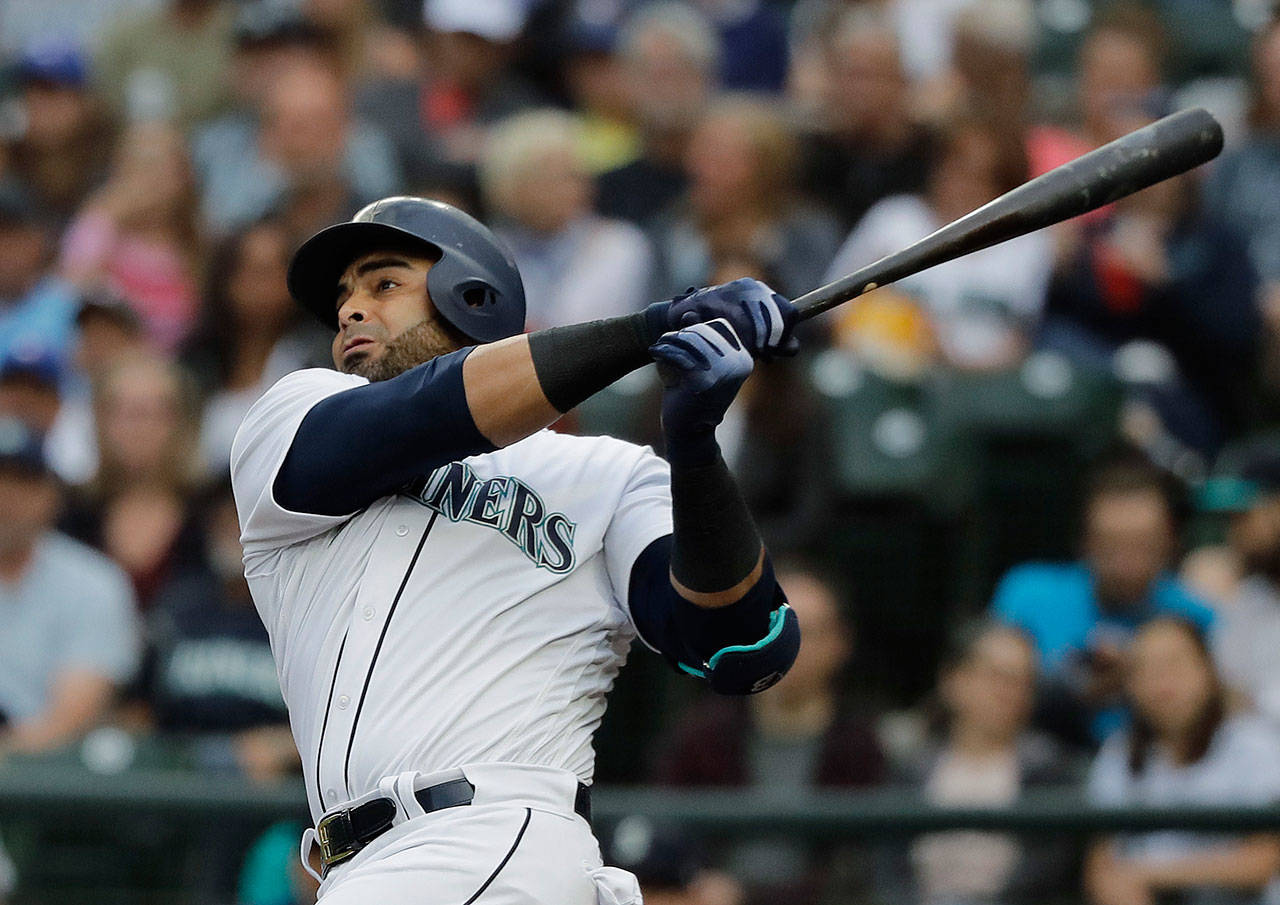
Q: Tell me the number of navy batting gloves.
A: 2